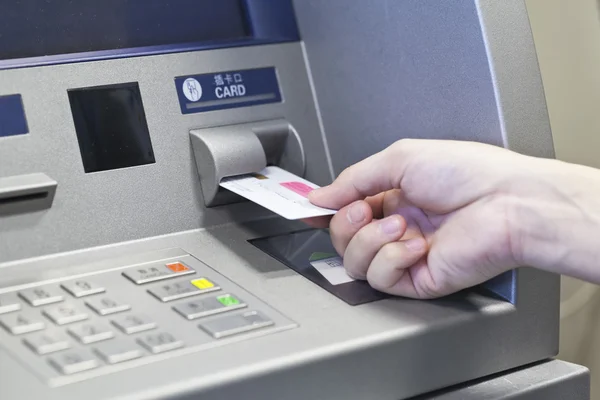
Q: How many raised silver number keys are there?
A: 12